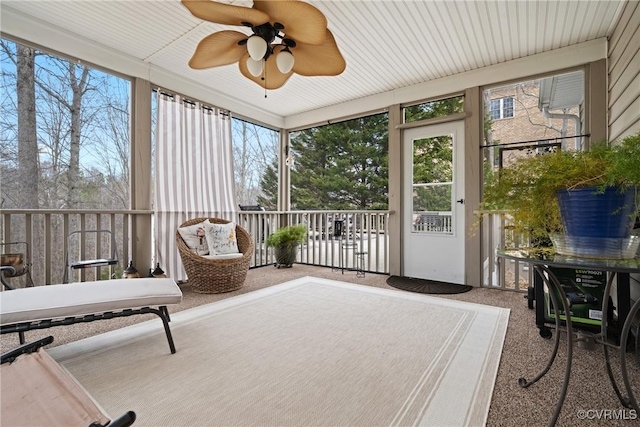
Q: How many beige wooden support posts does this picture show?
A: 5